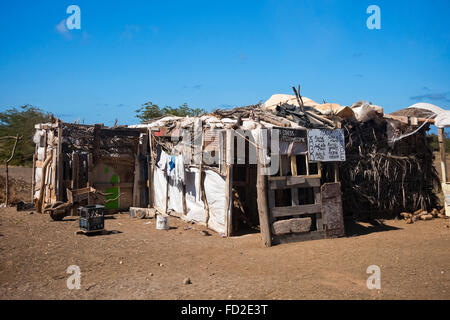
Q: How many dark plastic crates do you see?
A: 1